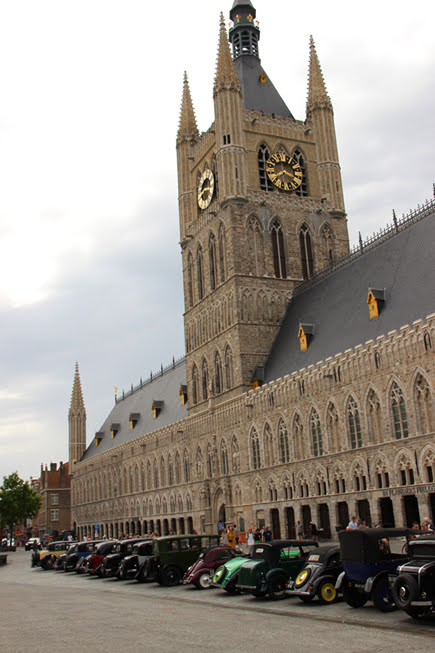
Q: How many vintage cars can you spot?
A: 13